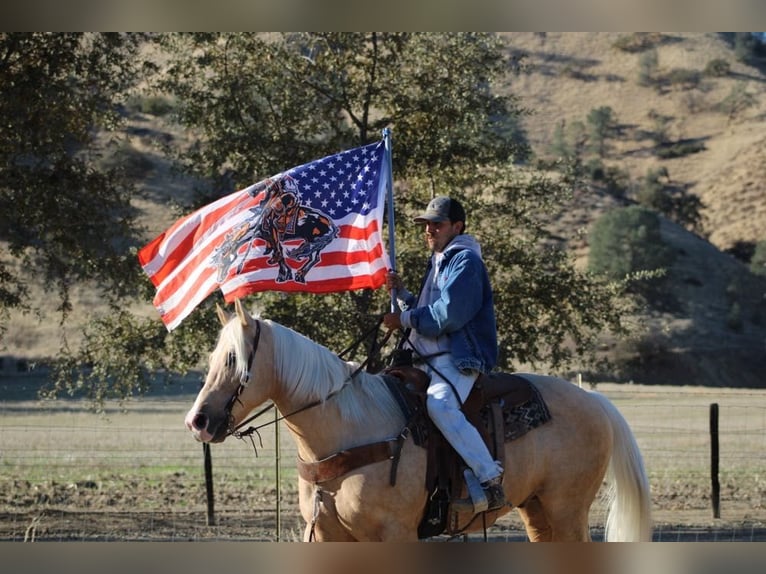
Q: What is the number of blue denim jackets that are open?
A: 1